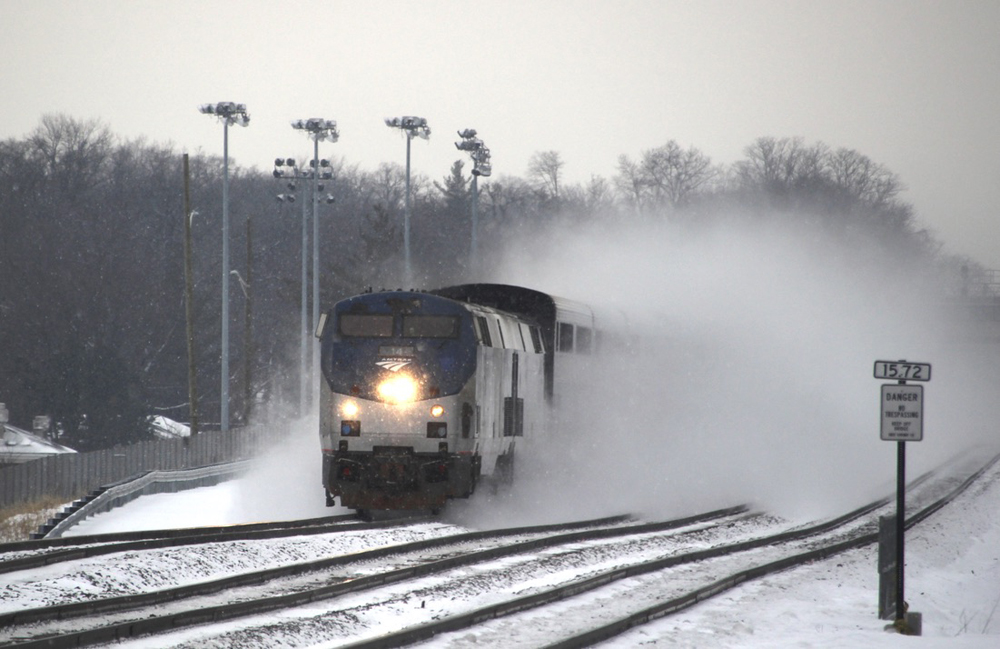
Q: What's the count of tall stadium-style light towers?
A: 5